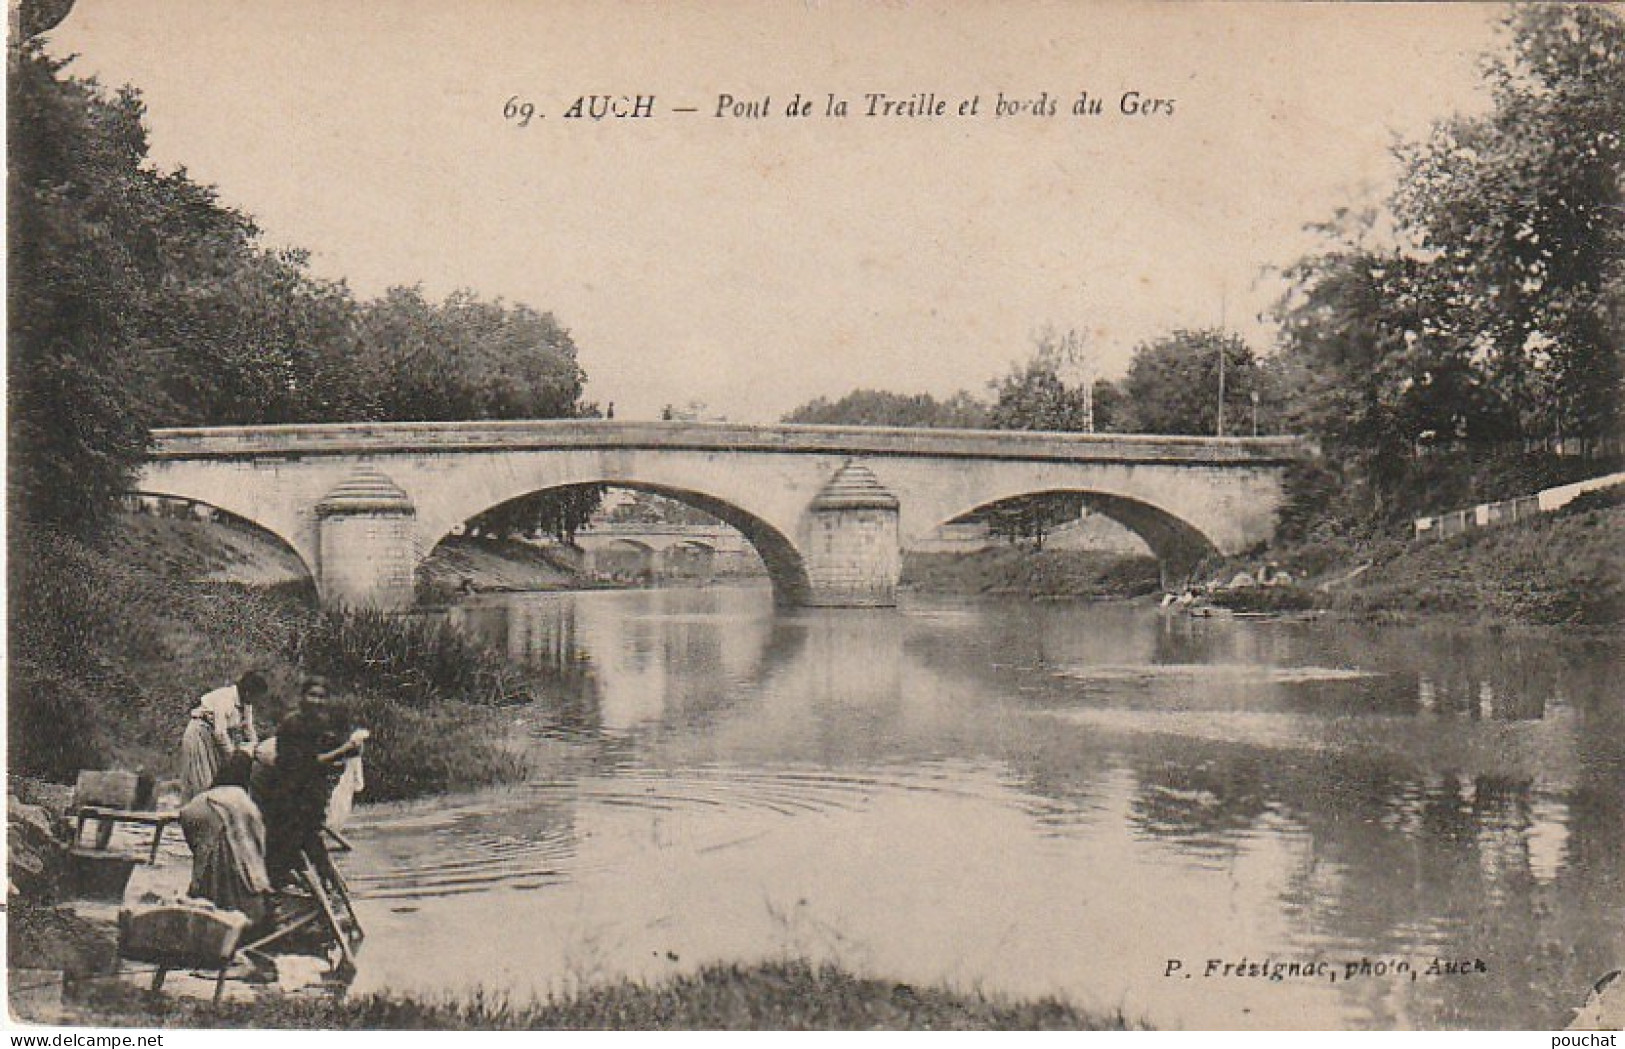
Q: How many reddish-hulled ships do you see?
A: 0